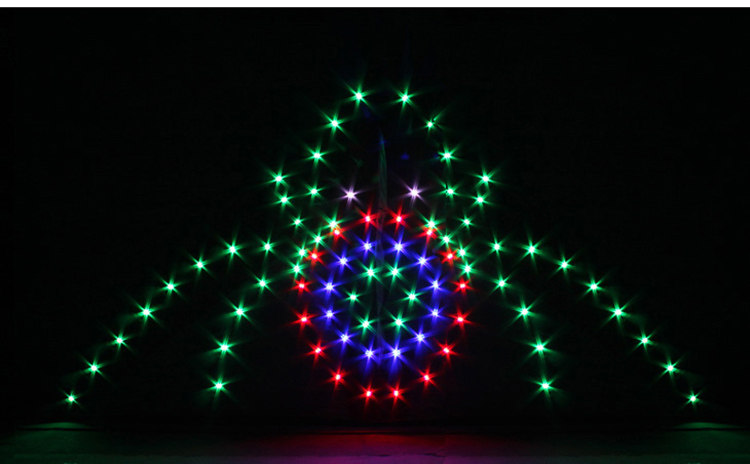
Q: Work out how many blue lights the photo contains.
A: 12